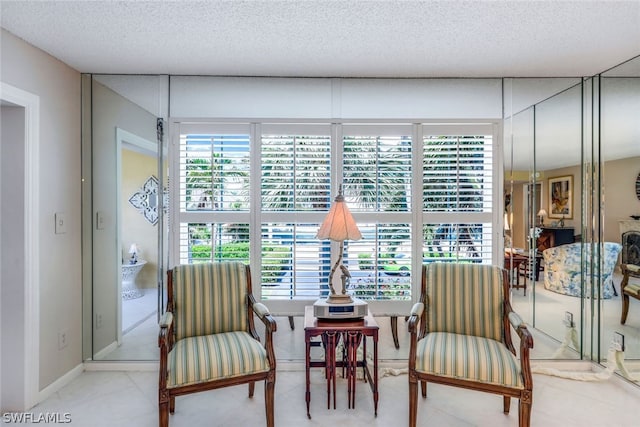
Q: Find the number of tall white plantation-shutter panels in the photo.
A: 4